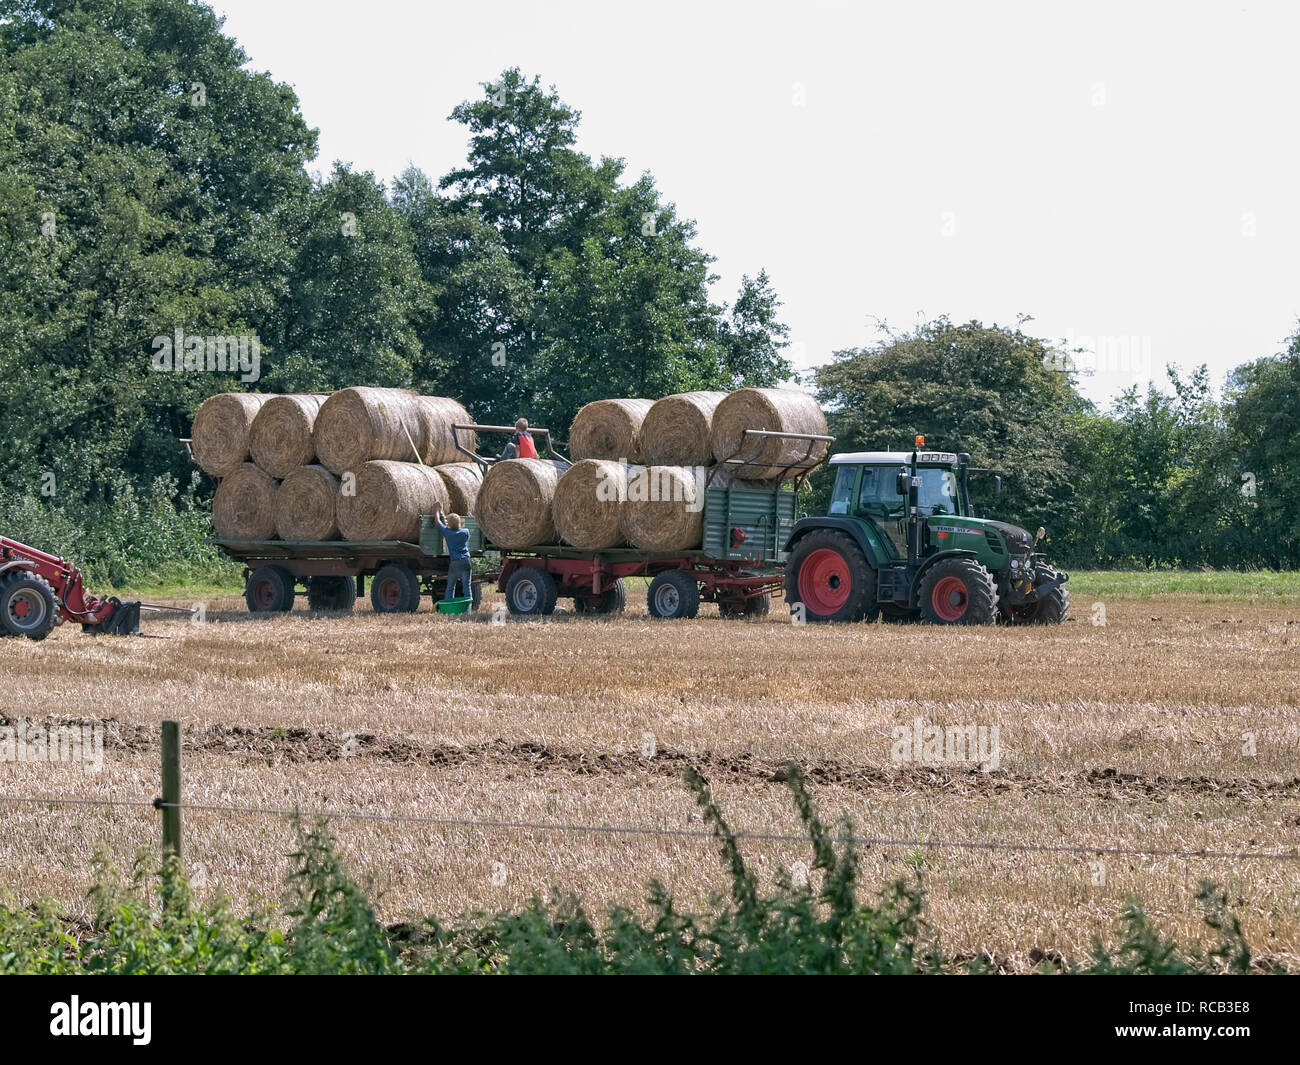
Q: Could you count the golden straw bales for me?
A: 14